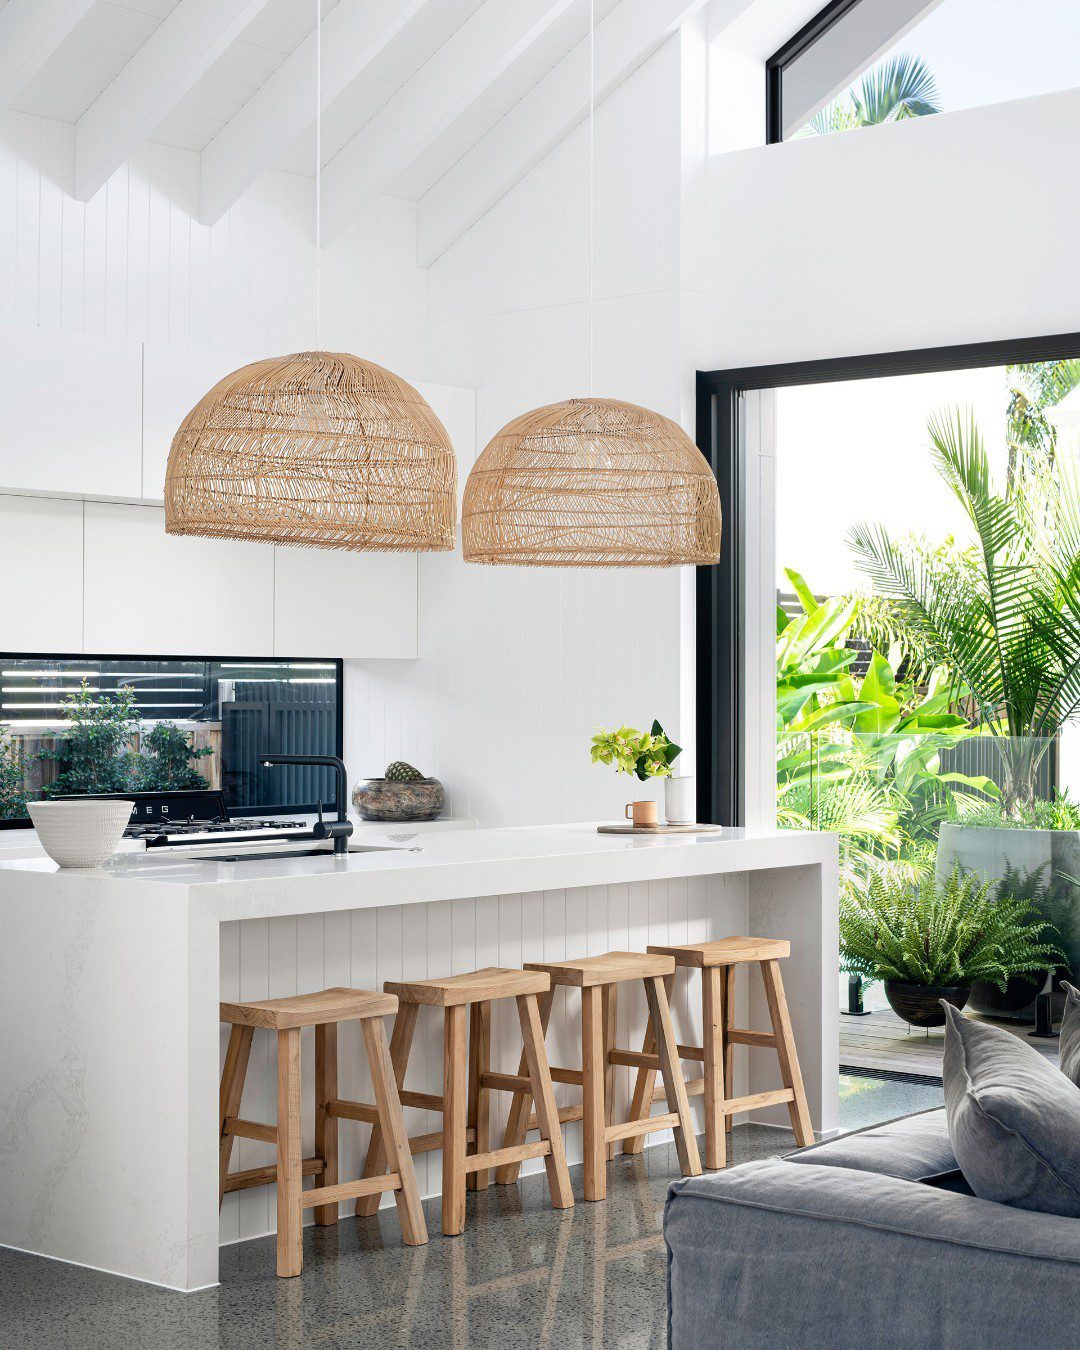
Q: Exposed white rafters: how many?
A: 5